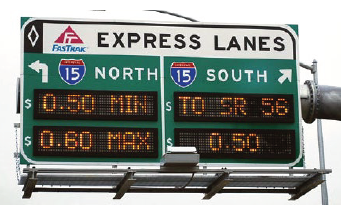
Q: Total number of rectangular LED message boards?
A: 4